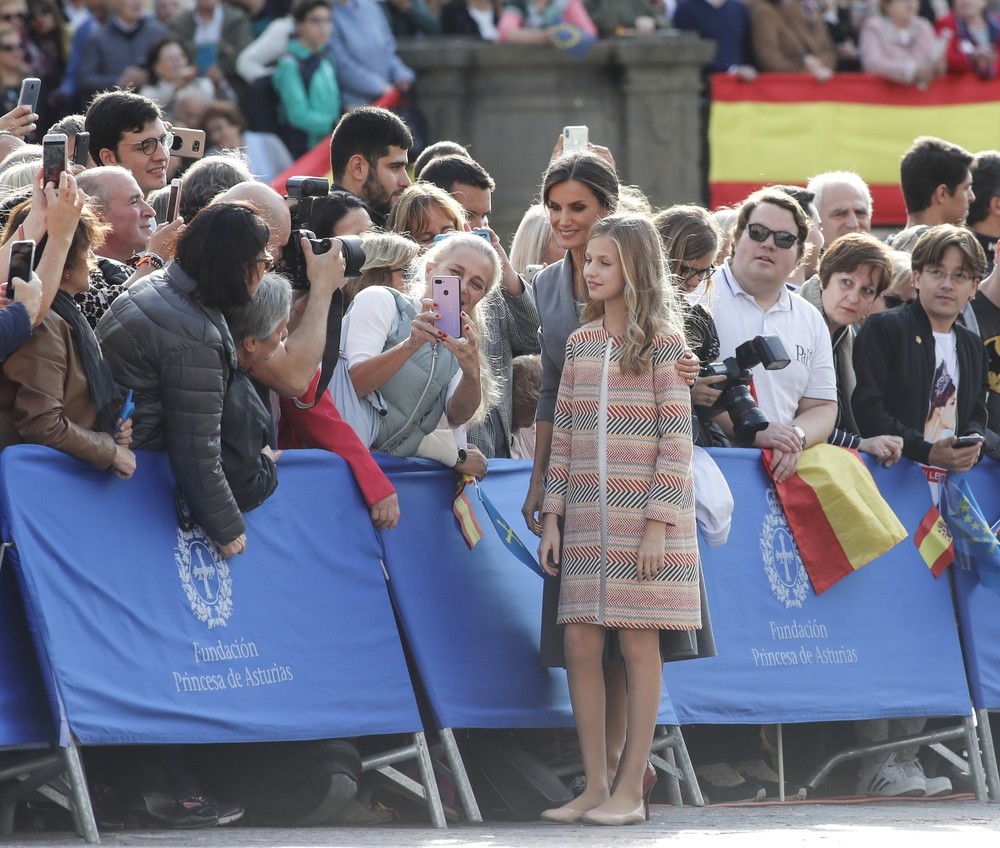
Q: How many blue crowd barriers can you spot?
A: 5